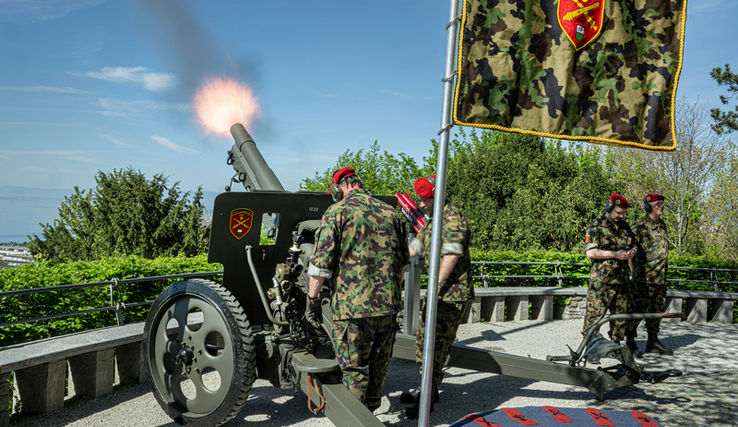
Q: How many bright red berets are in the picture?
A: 4